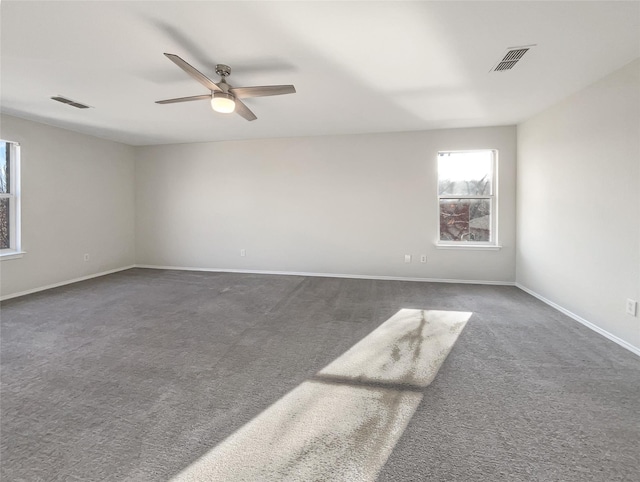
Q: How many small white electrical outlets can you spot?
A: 5